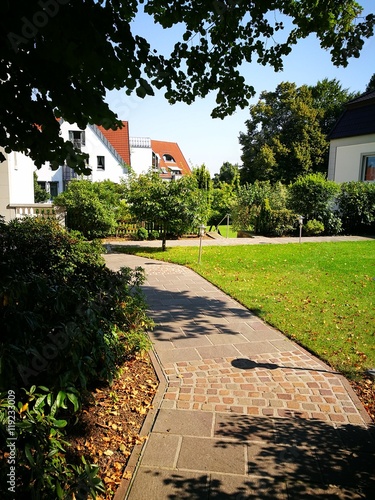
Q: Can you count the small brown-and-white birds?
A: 0